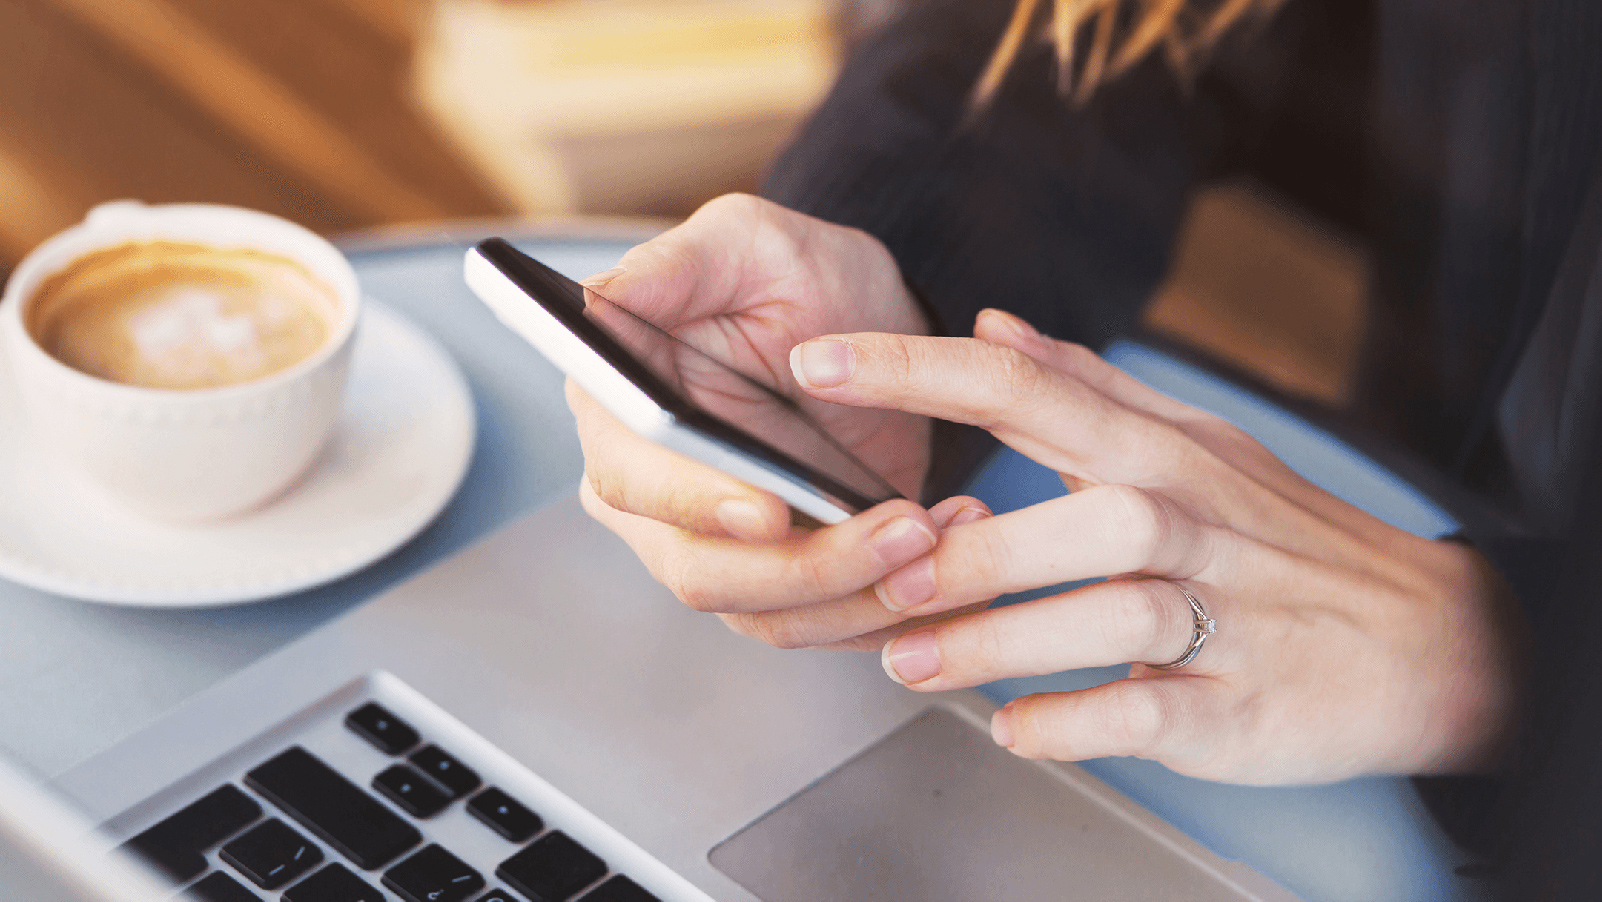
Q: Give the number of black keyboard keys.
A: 13